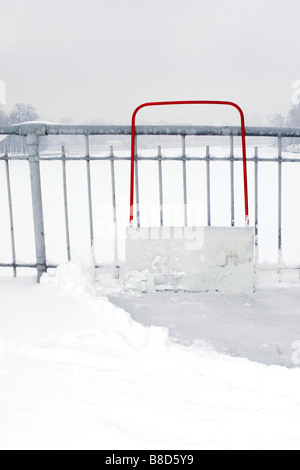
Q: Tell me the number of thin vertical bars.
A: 11